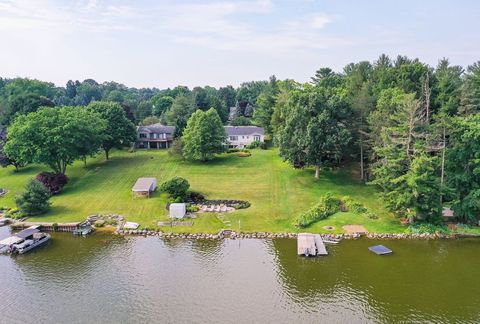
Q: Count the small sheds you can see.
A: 2